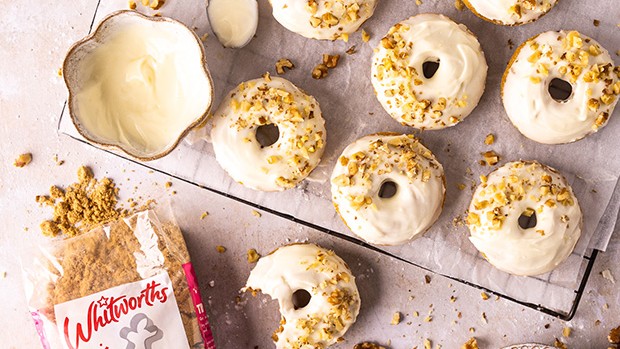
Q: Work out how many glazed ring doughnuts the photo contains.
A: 8